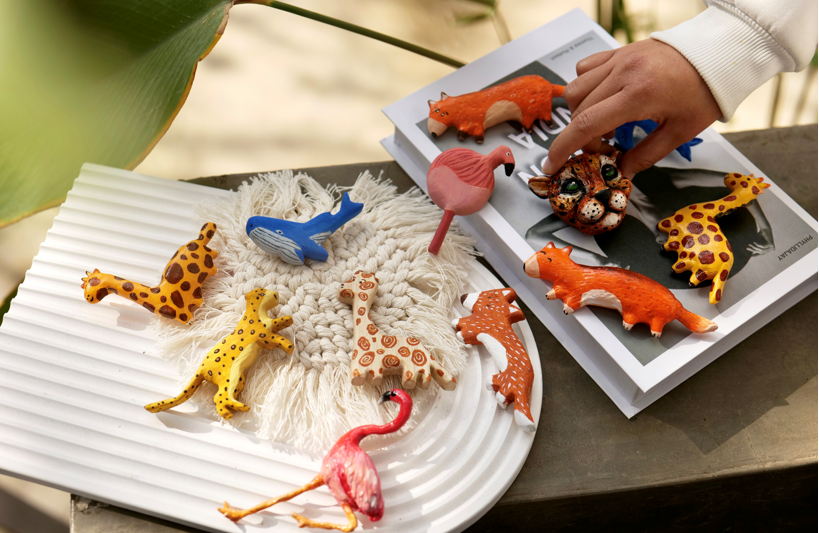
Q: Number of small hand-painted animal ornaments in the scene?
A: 12